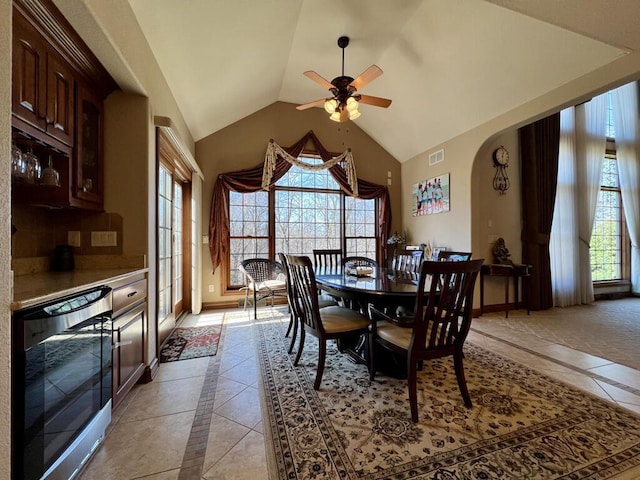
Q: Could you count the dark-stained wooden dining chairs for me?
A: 6